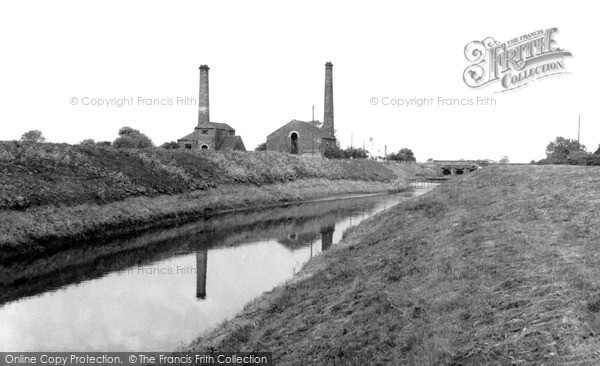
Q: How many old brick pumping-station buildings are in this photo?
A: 2